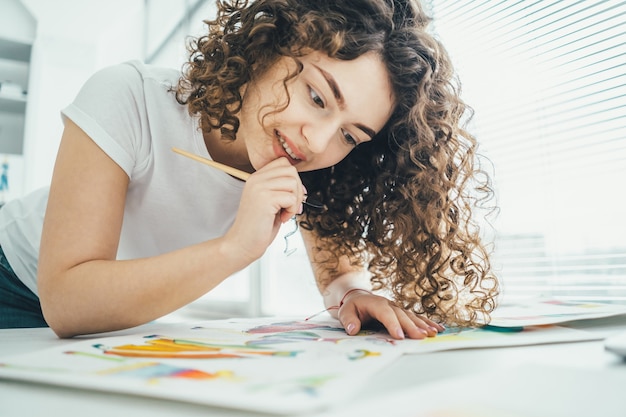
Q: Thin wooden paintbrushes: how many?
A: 1